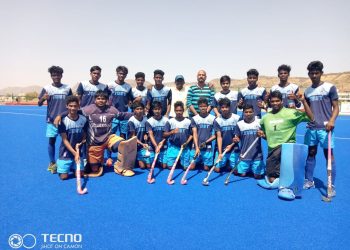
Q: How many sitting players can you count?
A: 9